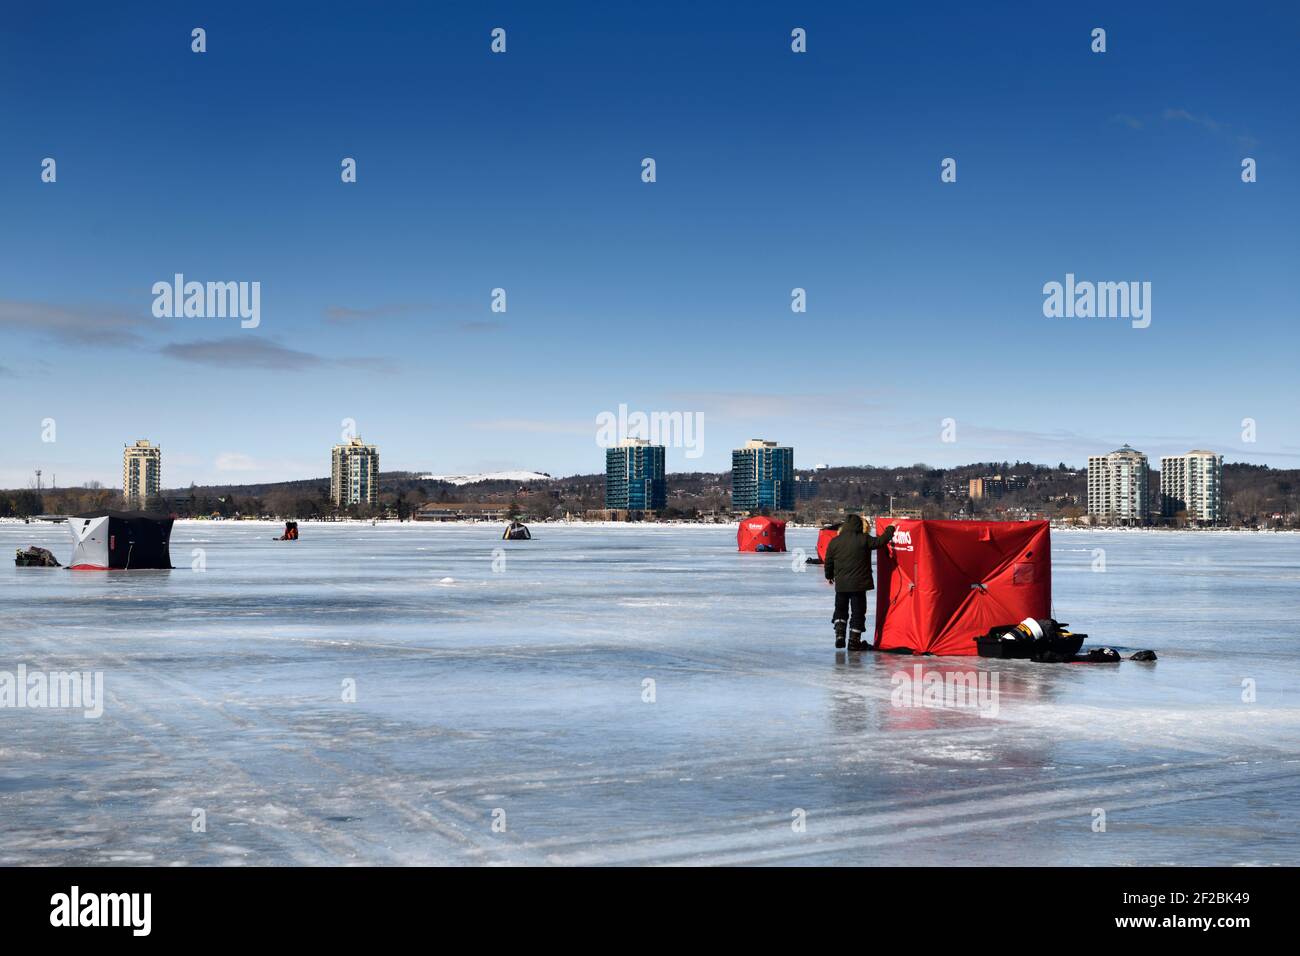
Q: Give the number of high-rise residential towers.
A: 6